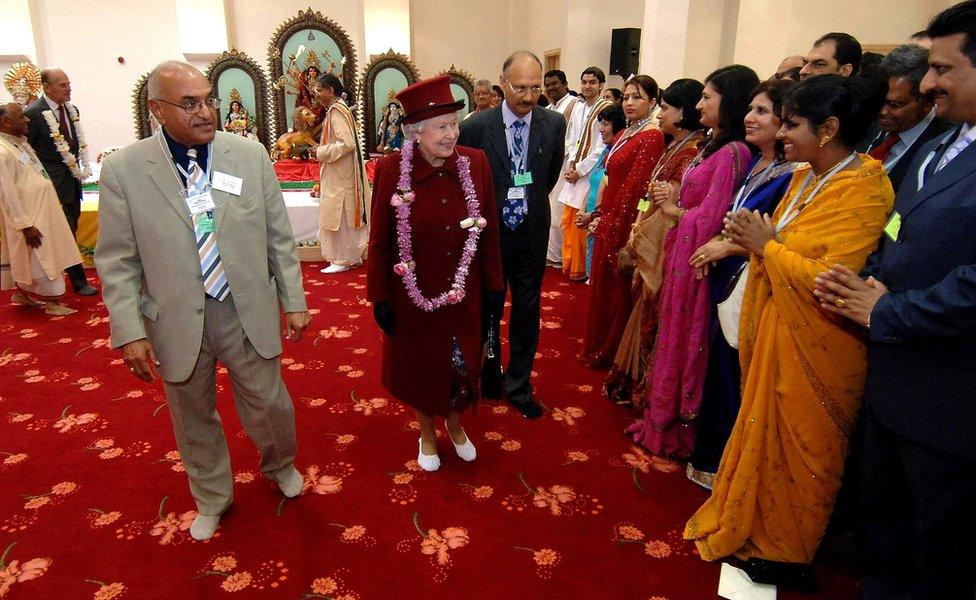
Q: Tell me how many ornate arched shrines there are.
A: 5